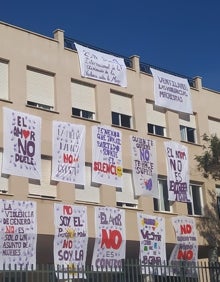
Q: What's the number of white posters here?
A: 12